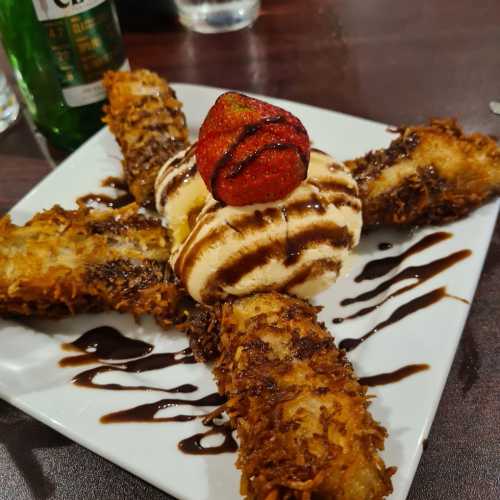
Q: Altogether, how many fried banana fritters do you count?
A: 4